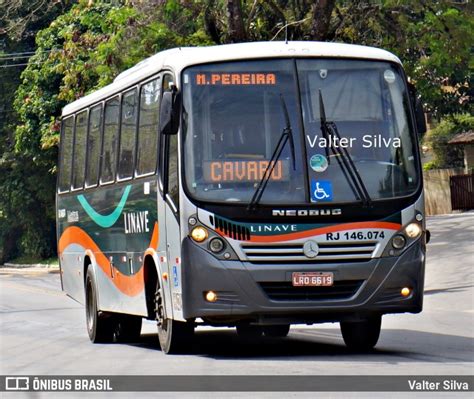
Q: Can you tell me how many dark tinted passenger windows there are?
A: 6